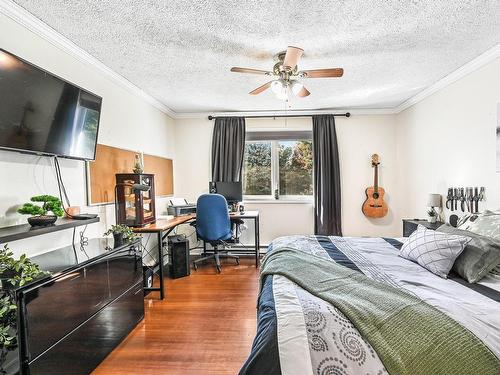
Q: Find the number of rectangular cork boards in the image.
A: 2